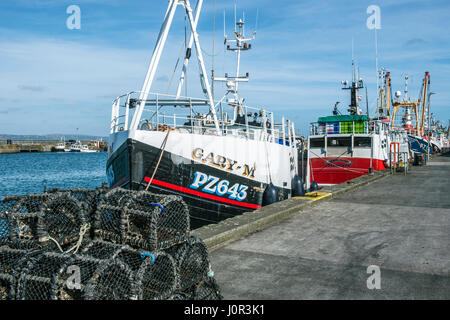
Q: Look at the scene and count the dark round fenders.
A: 3